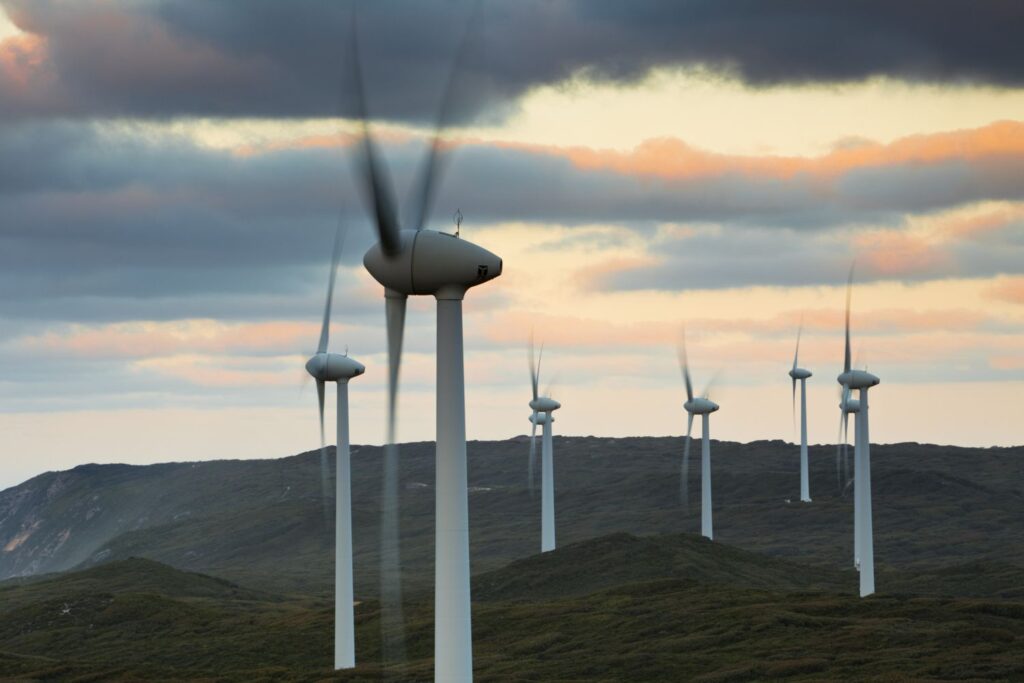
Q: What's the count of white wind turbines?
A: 8